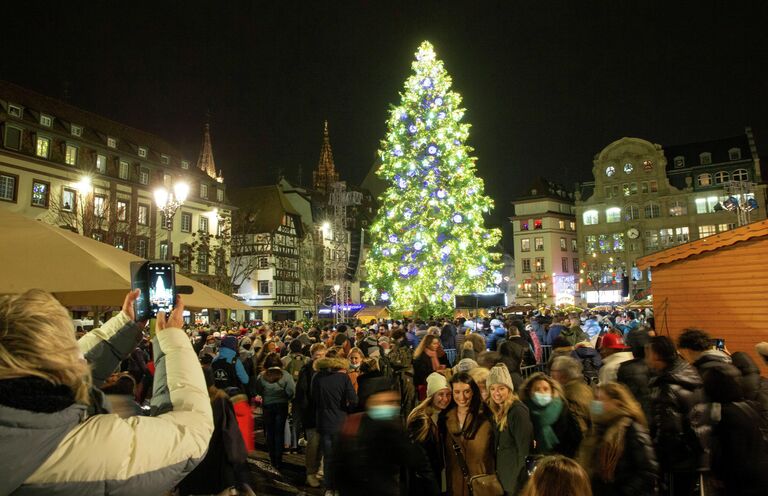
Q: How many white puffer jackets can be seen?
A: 1